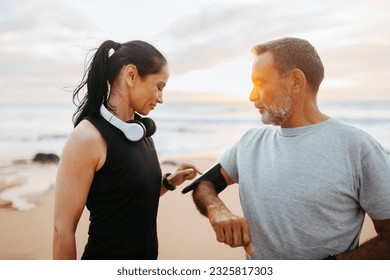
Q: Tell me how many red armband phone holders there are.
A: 0